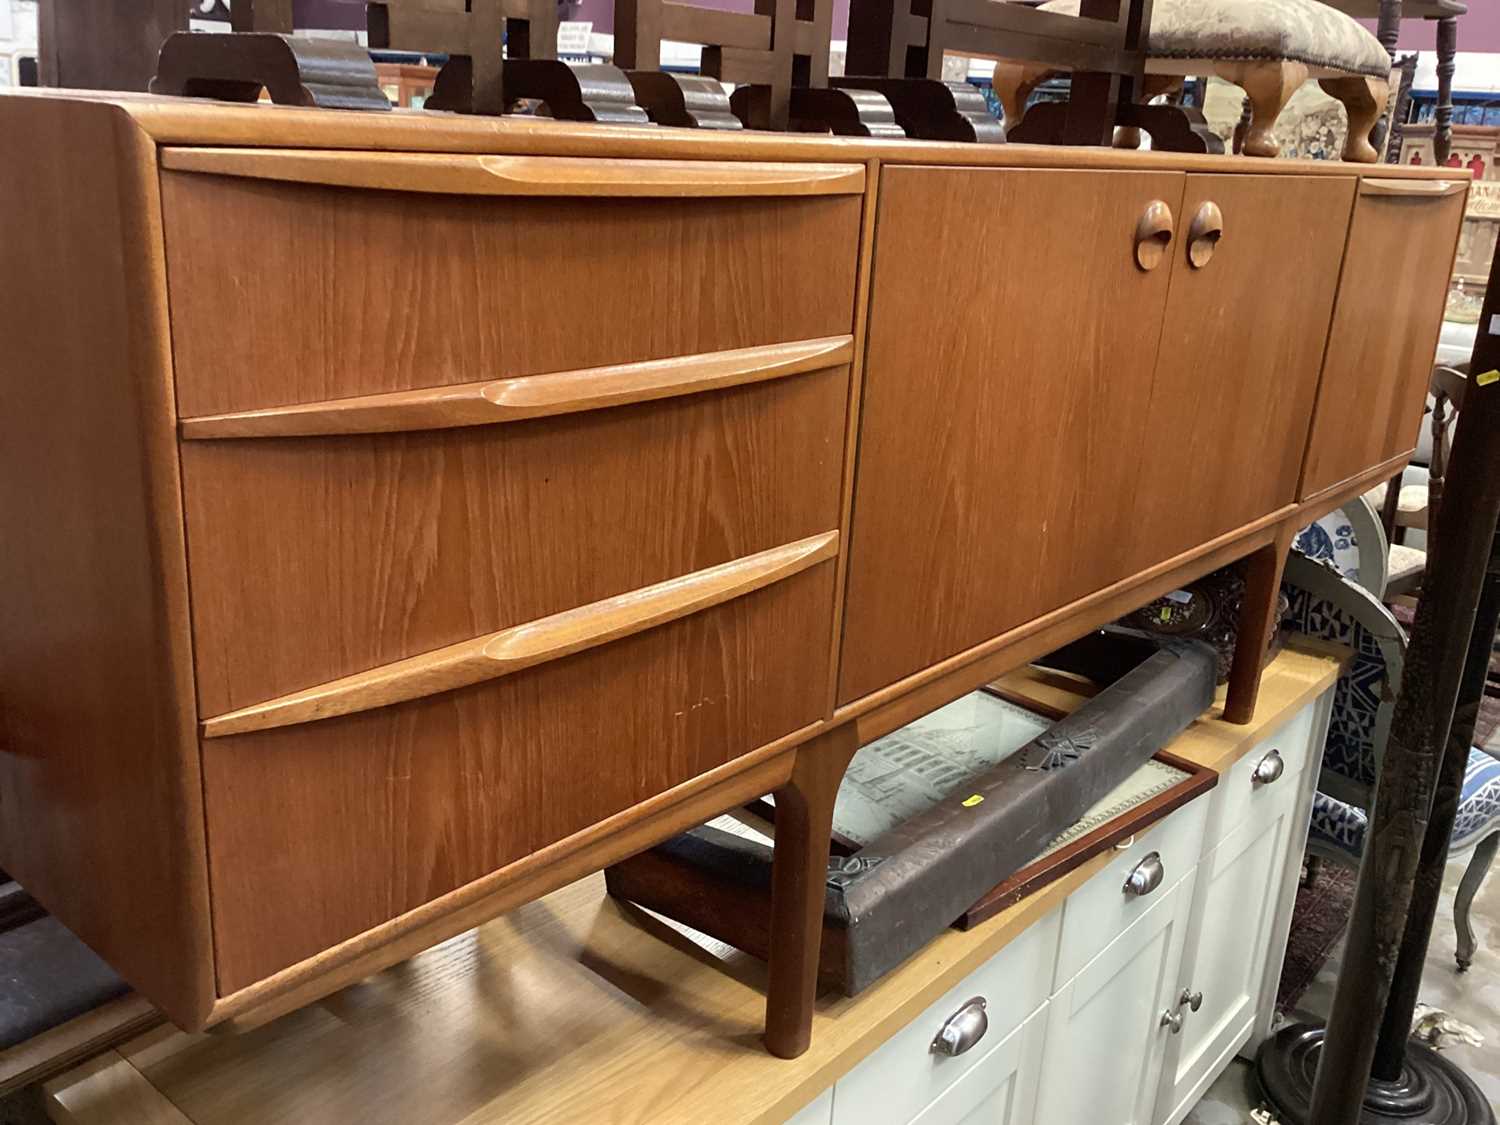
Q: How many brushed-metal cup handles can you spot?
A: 3